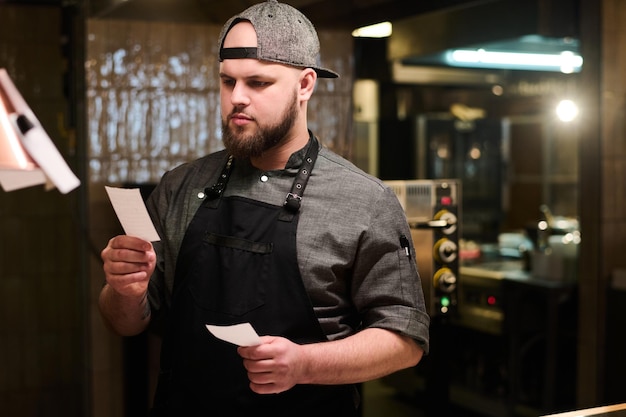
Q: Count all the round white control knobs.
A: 3